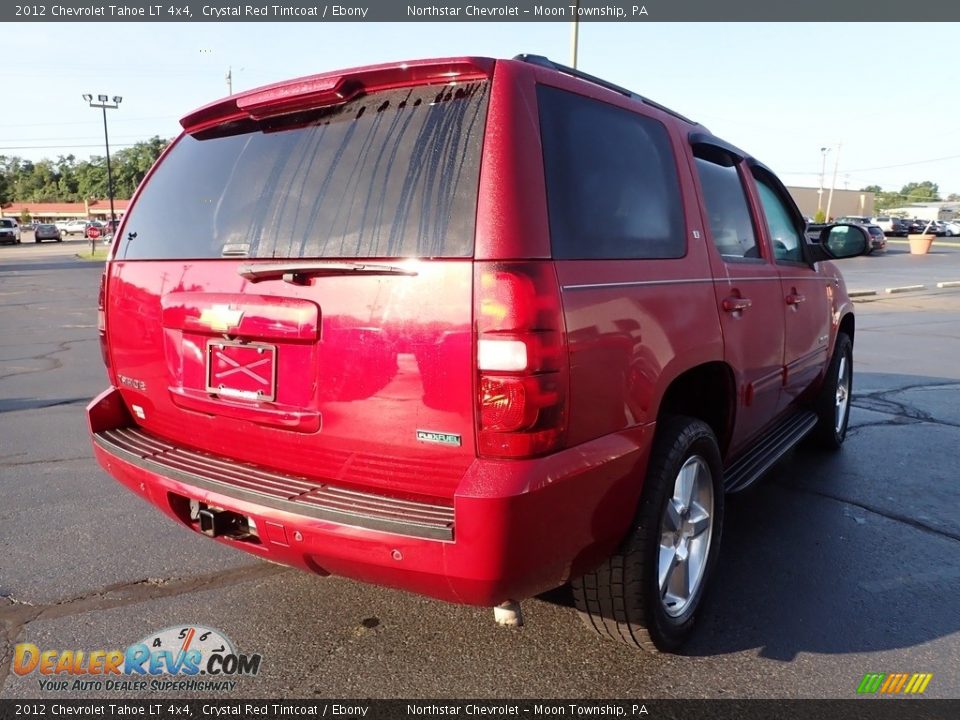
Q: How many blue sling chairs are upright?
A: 0